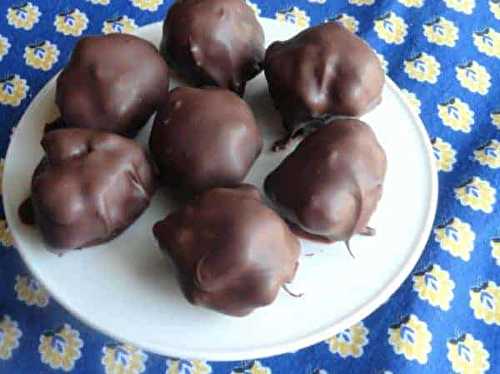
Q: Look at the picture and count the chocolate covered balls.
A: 7